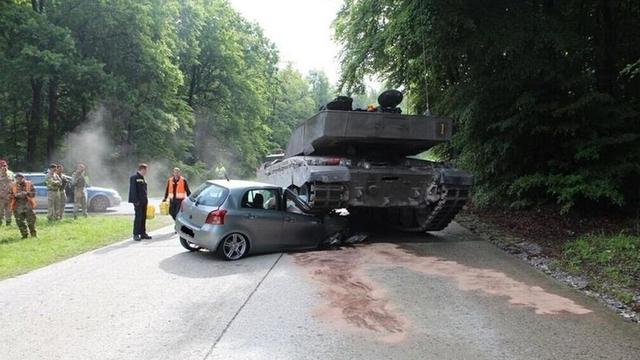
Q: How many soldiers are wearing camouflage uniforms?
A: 5